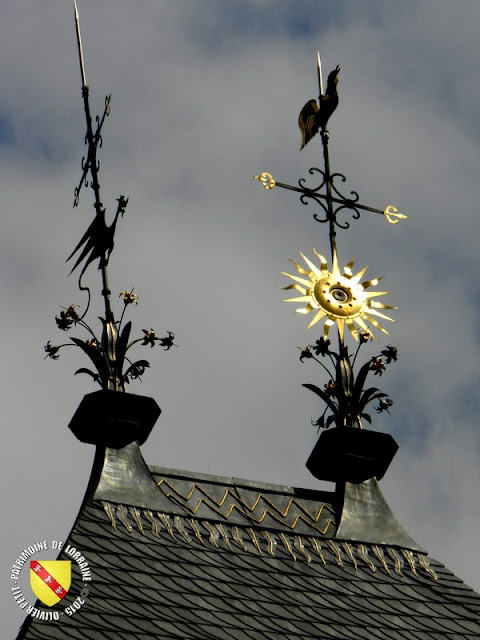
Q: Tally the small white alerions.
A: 3